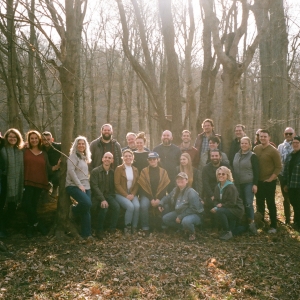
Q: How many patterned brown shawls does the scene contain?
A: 1